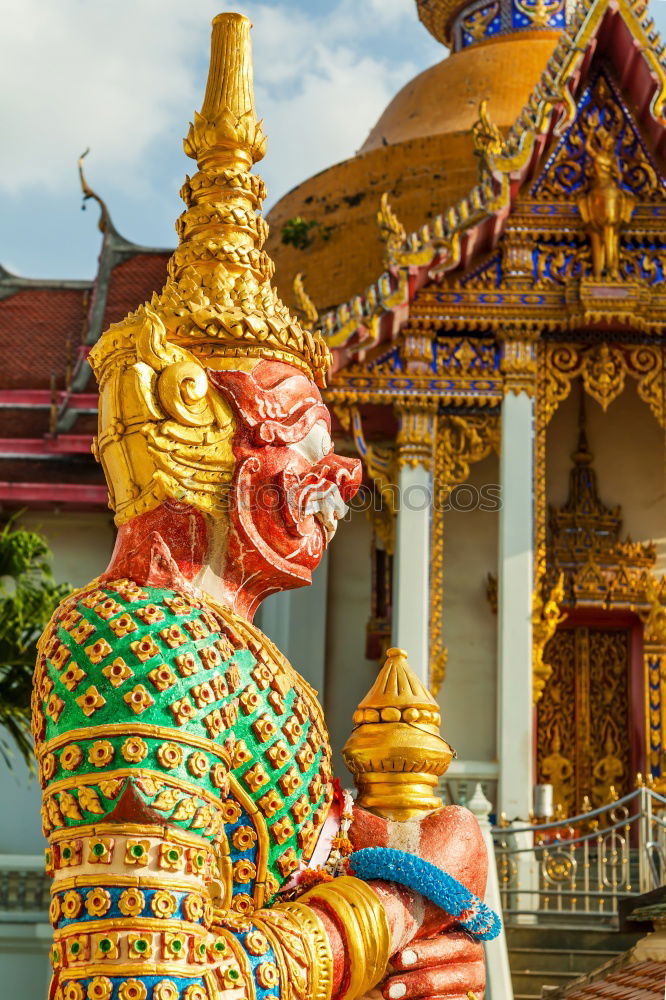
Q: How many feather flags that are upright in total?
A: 0